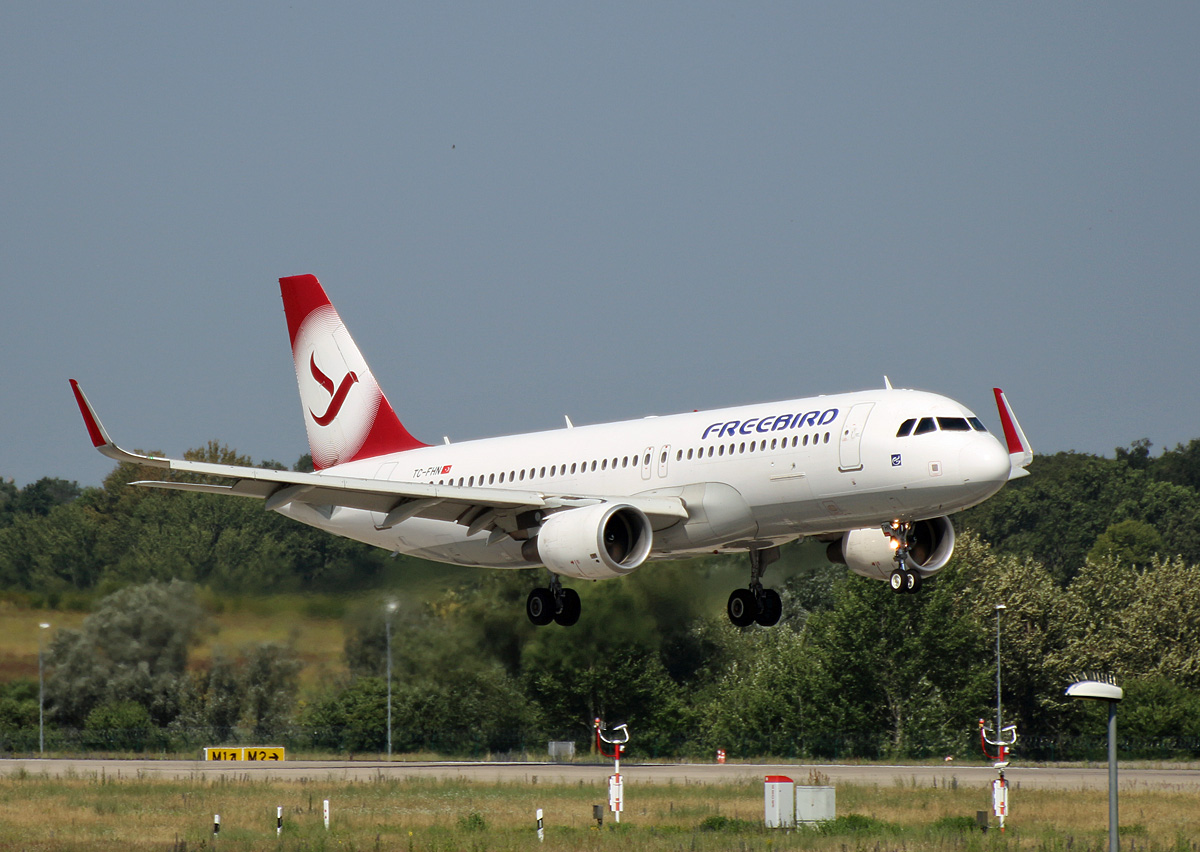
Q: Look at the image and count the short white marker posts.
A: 4